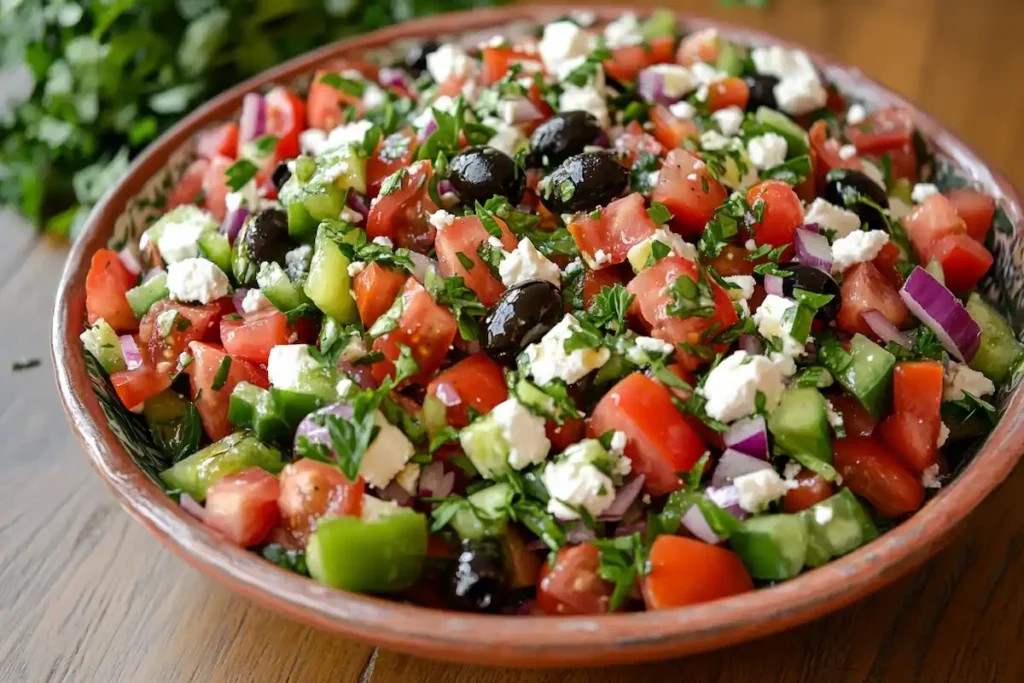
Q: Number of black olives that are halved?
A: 0